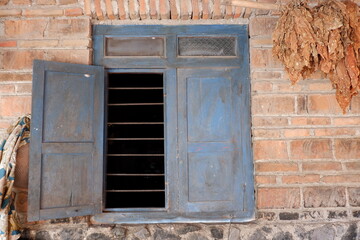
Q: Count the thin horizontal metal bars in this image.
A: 7